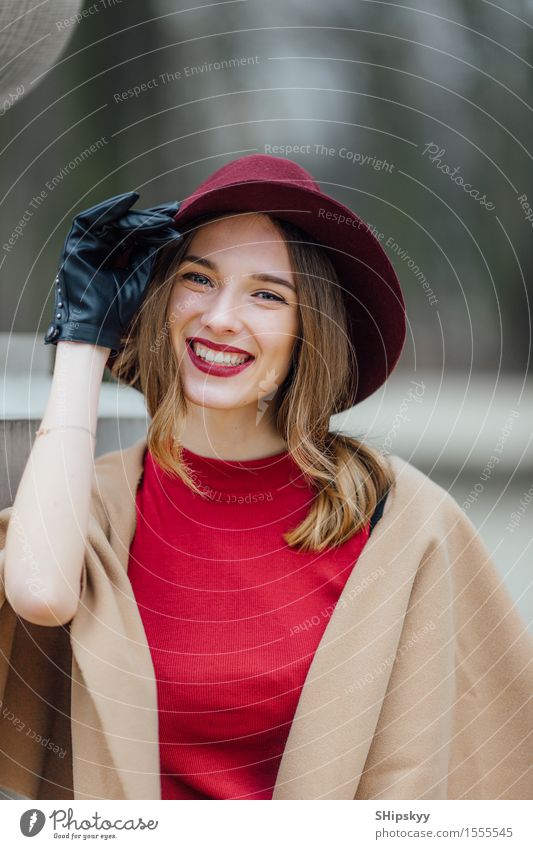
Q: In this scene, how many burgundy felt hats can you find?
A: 1